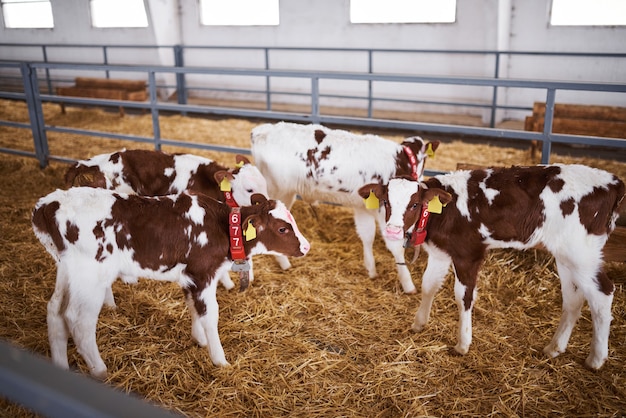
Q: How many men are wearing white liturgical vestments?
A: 0